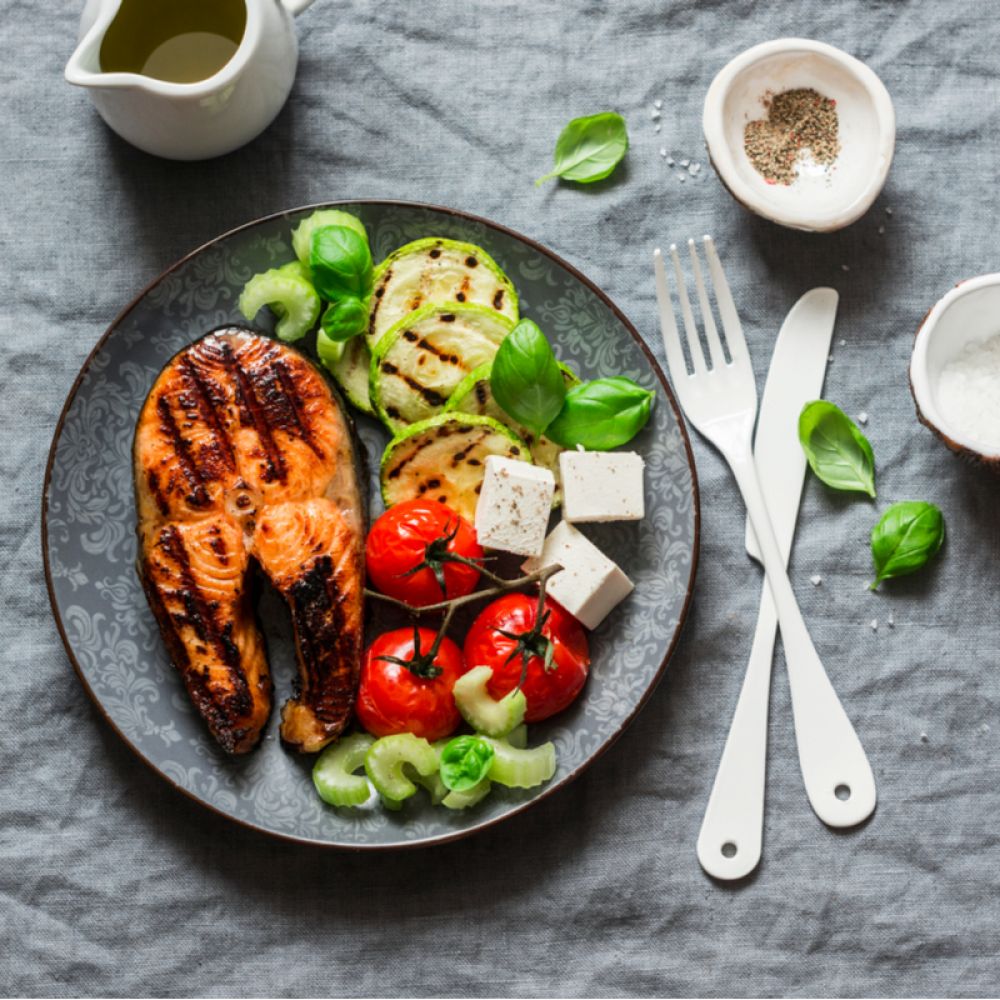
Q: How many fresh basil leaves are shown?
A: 8